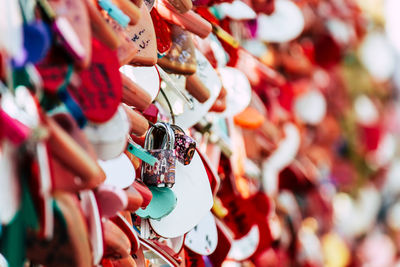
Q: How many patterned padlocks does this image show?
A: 2